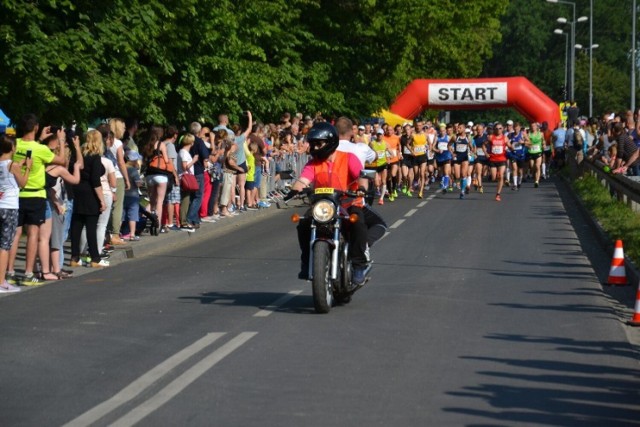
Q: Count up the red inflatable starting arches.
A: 1